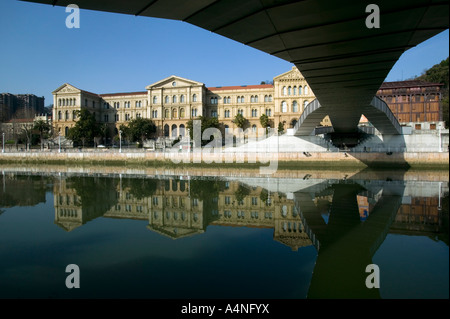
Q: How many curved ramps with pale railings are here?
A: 2